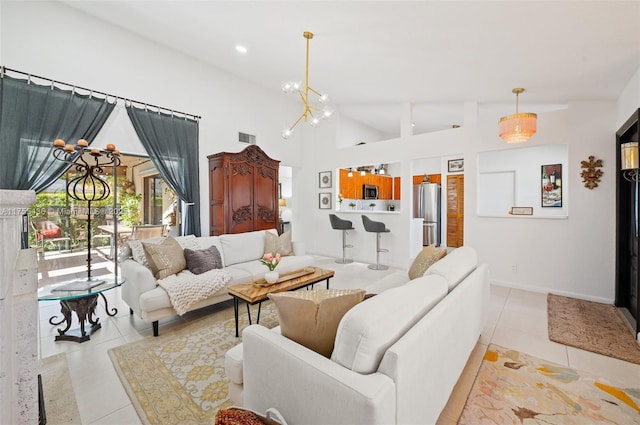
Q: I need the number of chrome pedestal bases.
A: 2